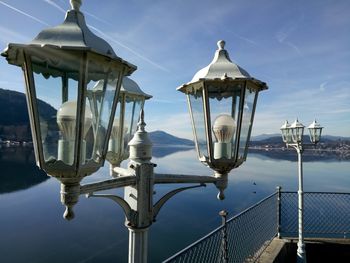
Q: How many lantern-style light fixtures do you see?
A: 6